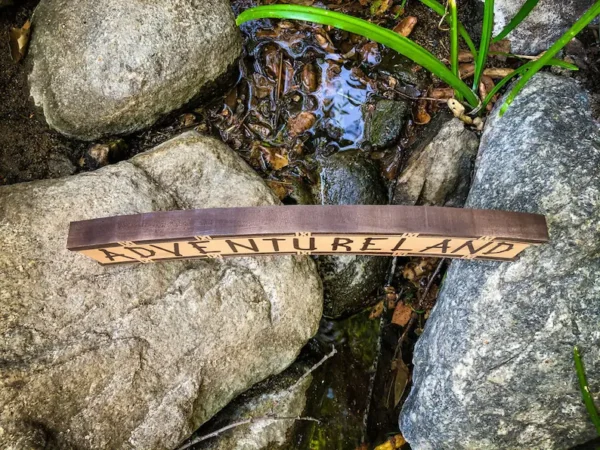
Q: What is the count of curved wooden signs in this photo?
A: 1